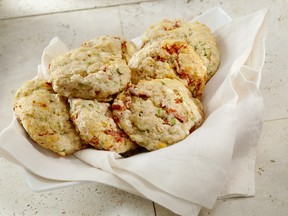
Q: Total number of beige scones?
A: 7